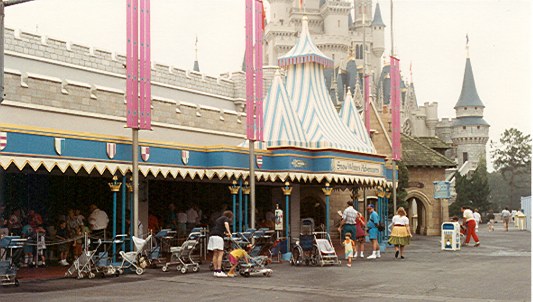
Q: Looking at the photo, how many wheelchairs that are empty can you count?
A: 1